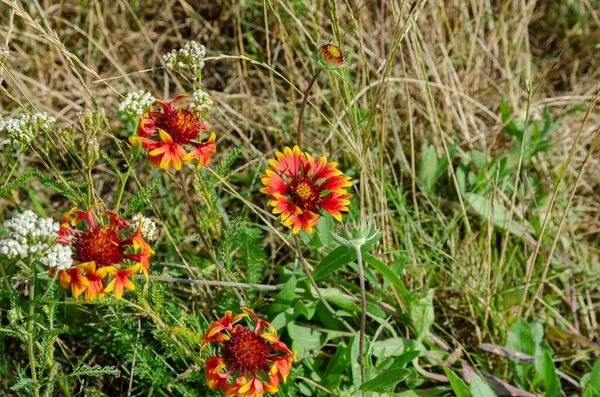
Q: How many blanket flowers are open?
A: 4